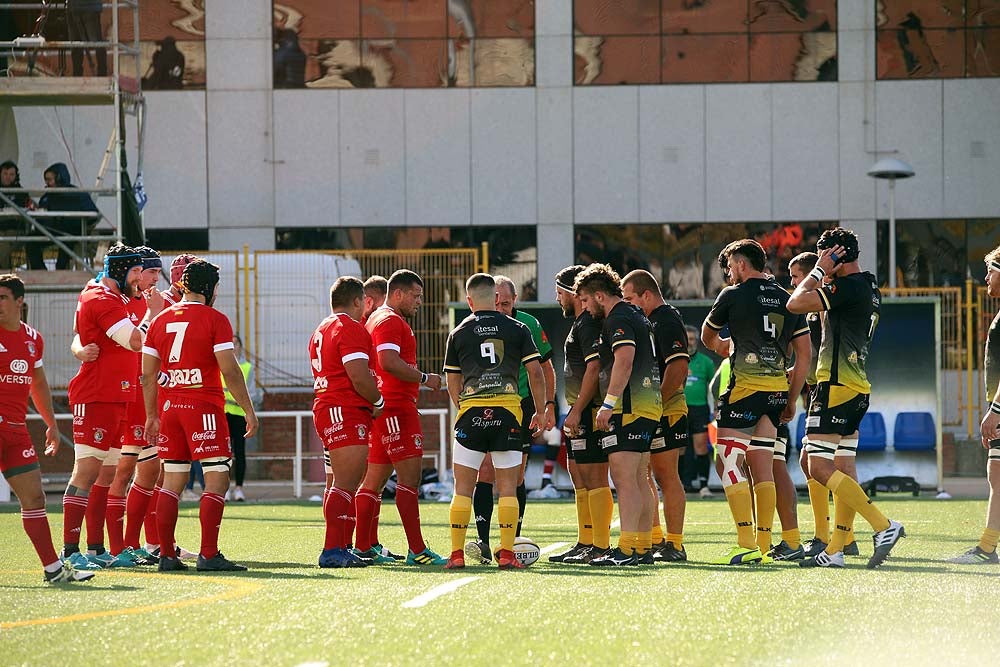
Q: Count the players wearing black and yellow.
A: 9